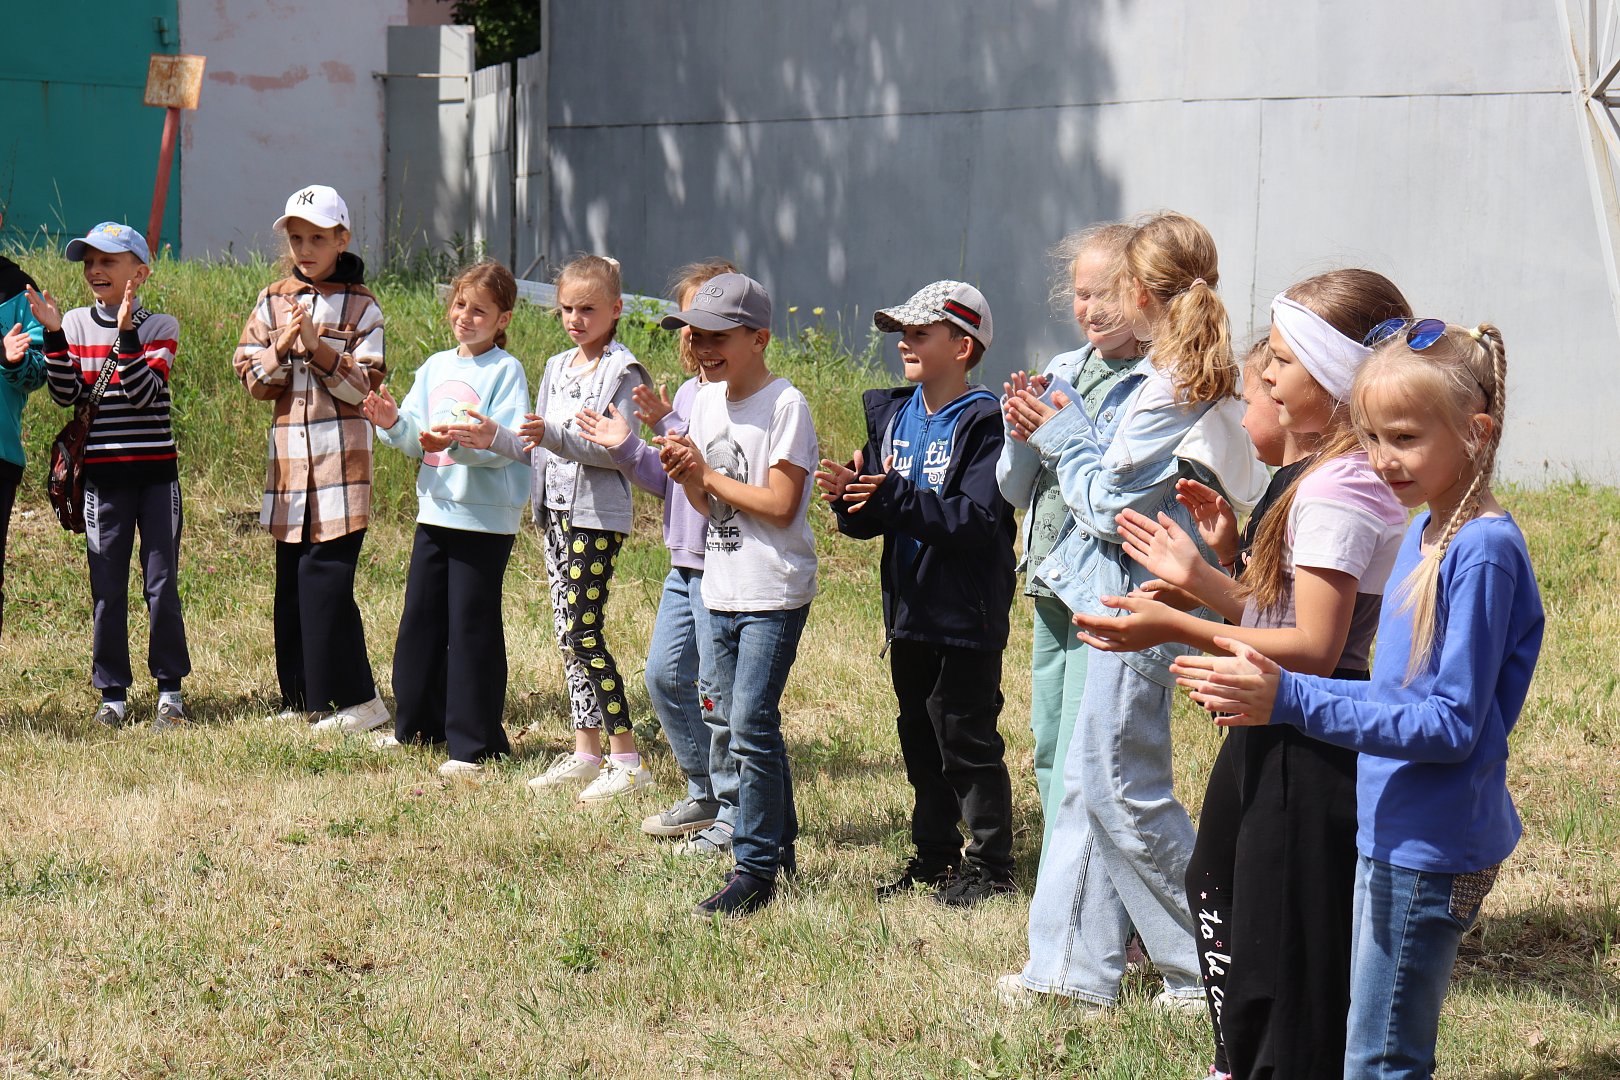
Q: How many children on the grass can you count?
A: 13